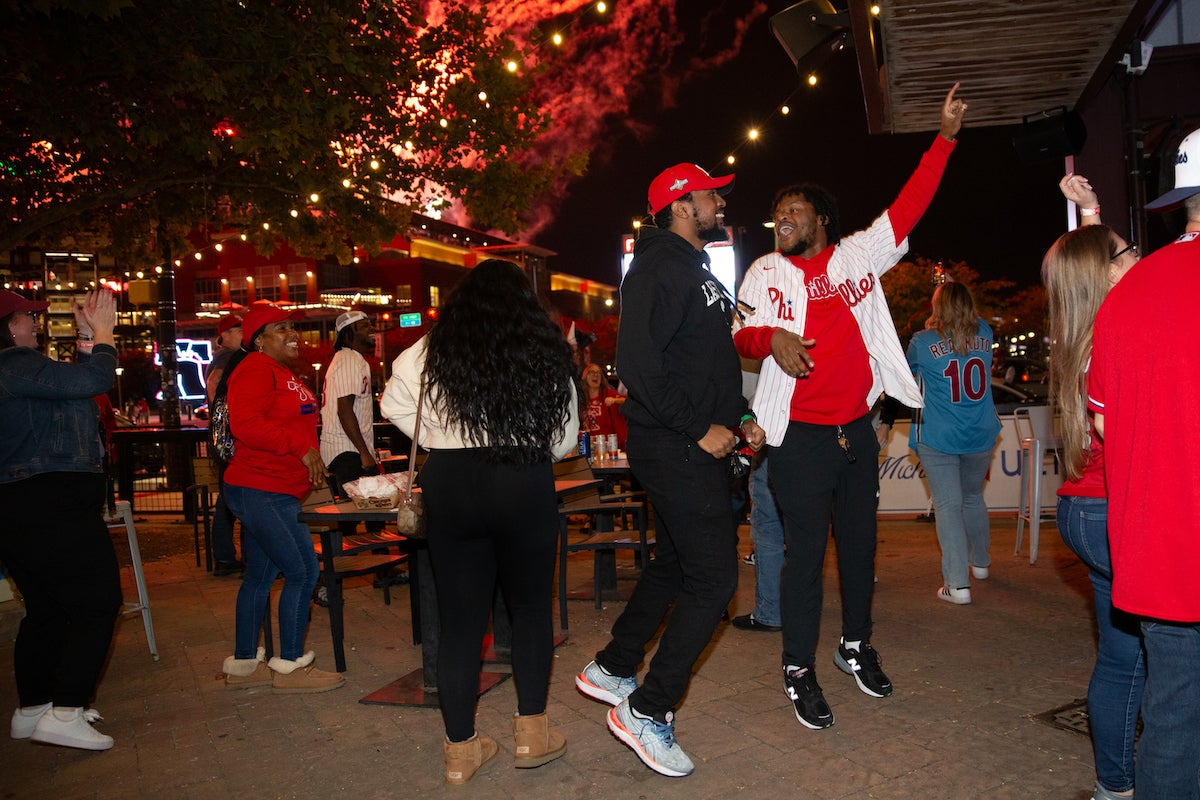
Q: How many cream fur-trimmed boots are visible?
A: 2